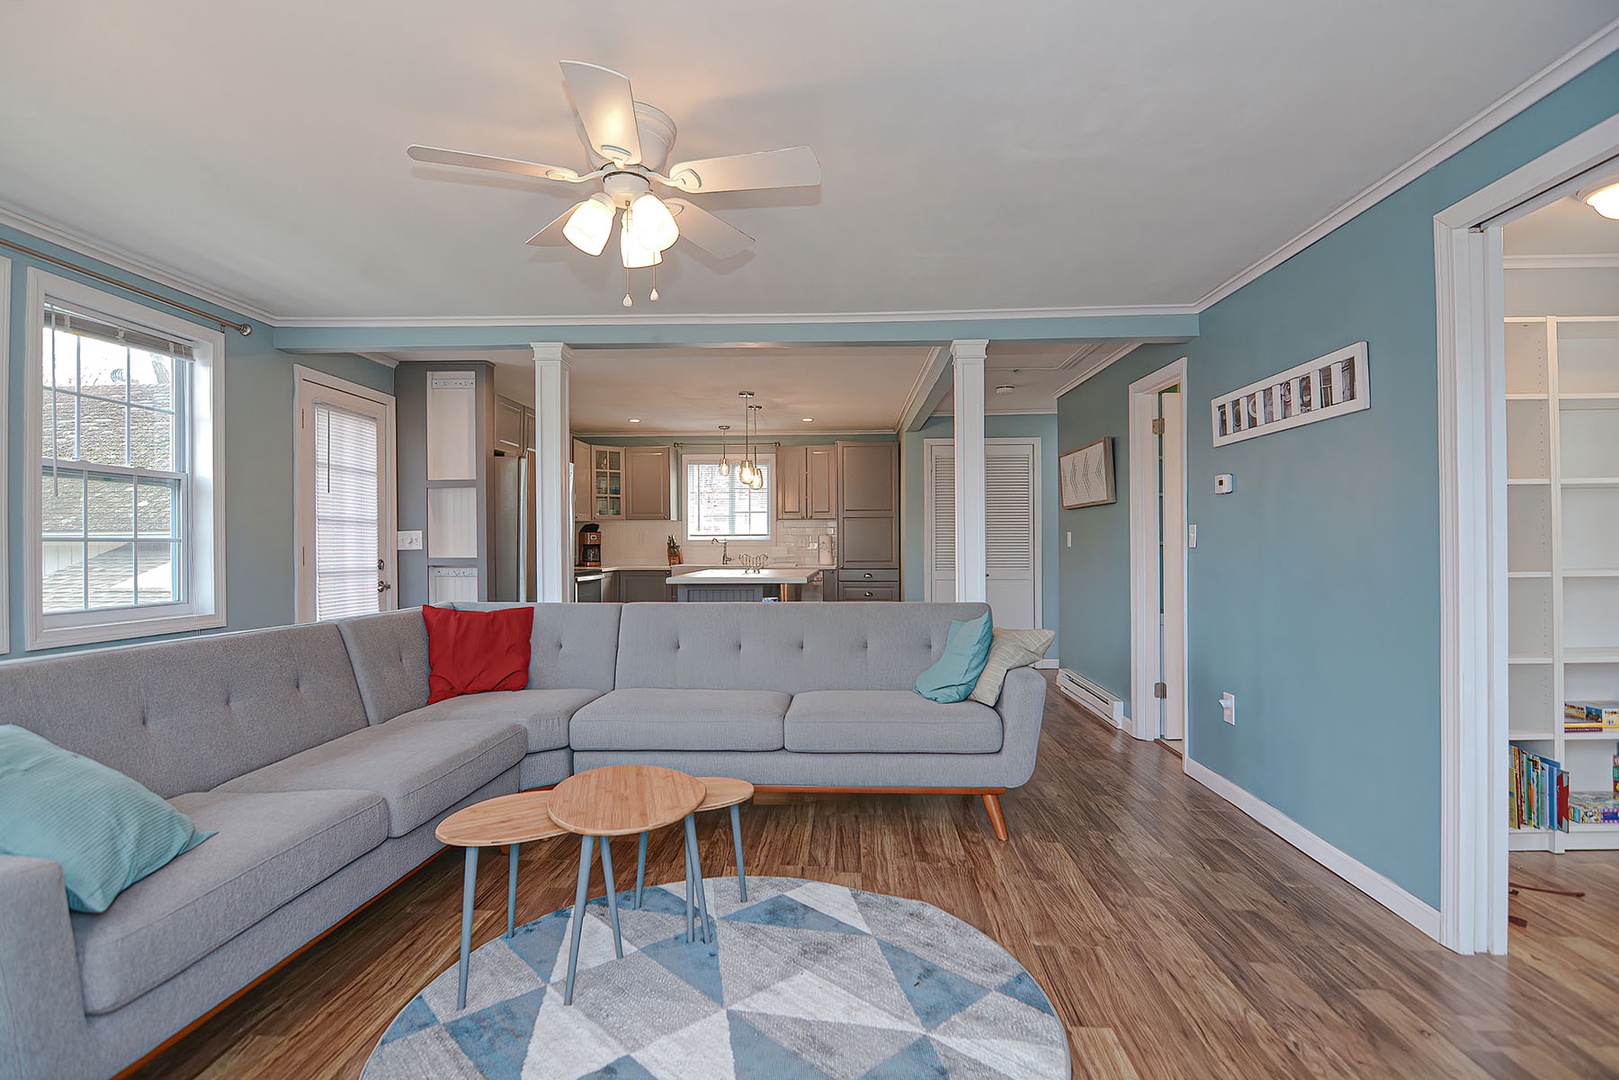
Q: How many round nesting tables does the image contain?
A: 3